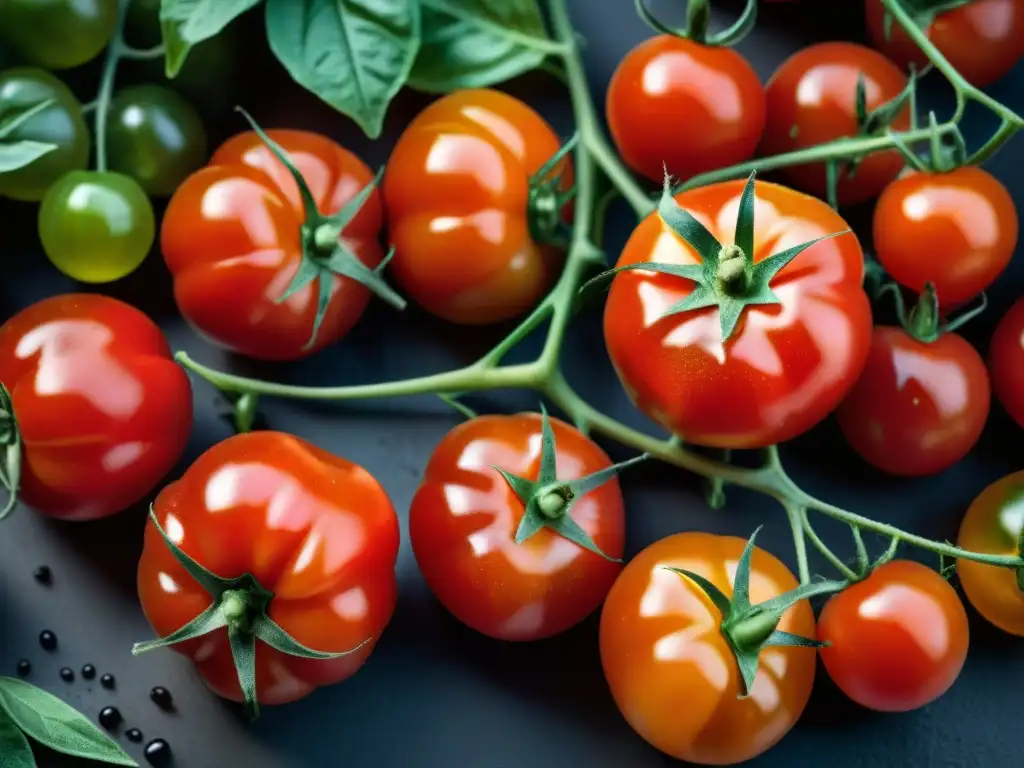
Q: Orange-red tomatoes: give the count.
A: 15